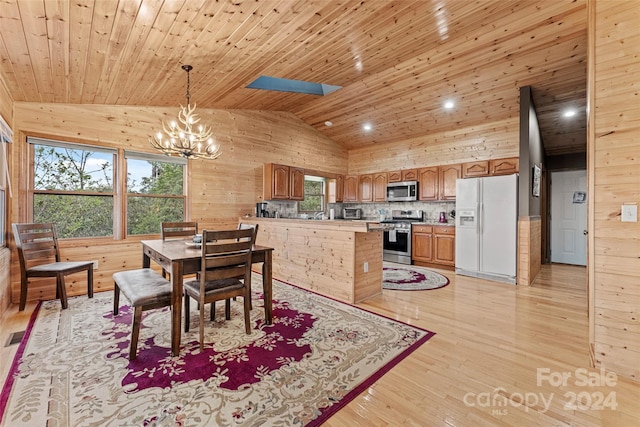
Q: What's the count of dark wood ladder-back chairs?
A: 4